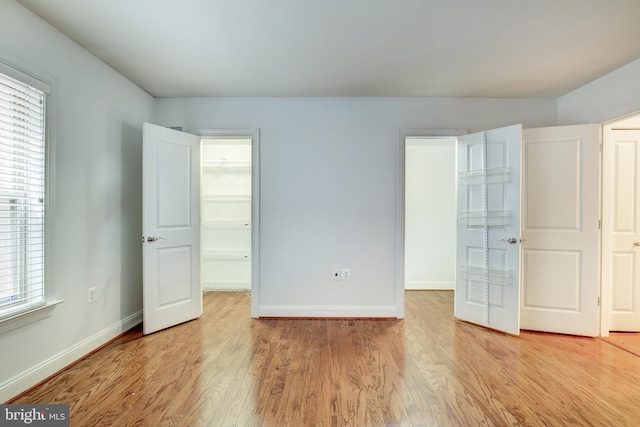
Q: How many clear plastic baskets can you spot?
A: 3